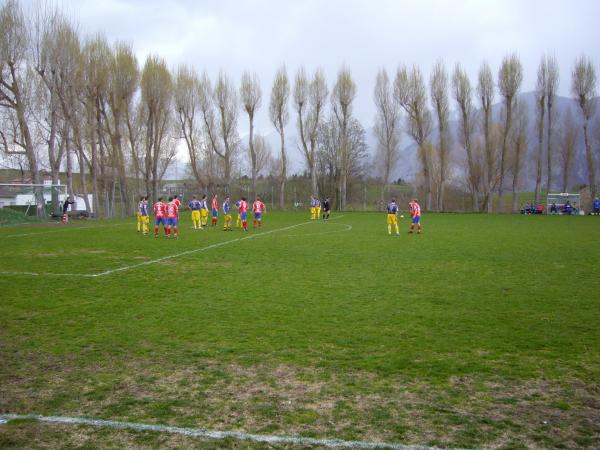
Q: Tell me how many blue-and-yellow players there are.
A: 9